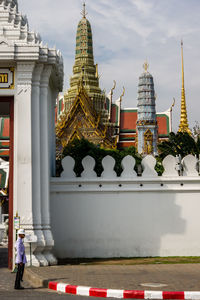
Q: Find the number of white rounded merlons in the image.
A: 7